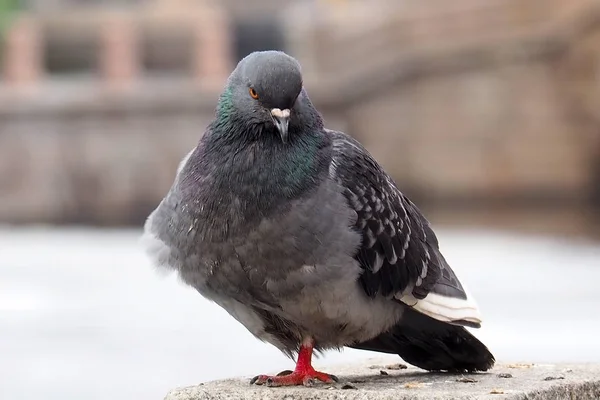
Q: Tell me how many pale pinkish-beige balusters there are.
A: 3